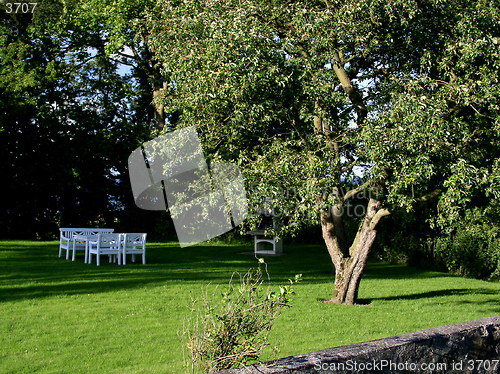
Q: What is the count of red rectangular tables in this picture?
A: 0